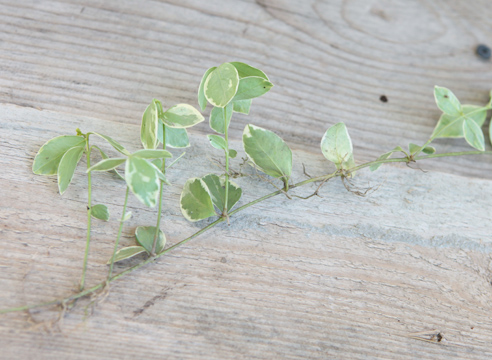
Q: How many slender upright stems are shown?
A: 4